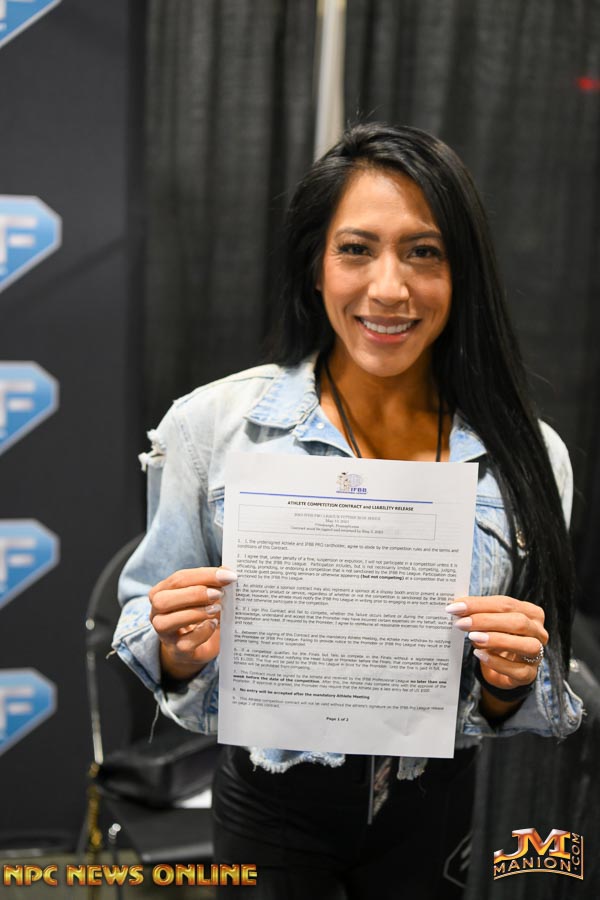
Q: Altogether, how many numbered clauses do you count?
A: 9